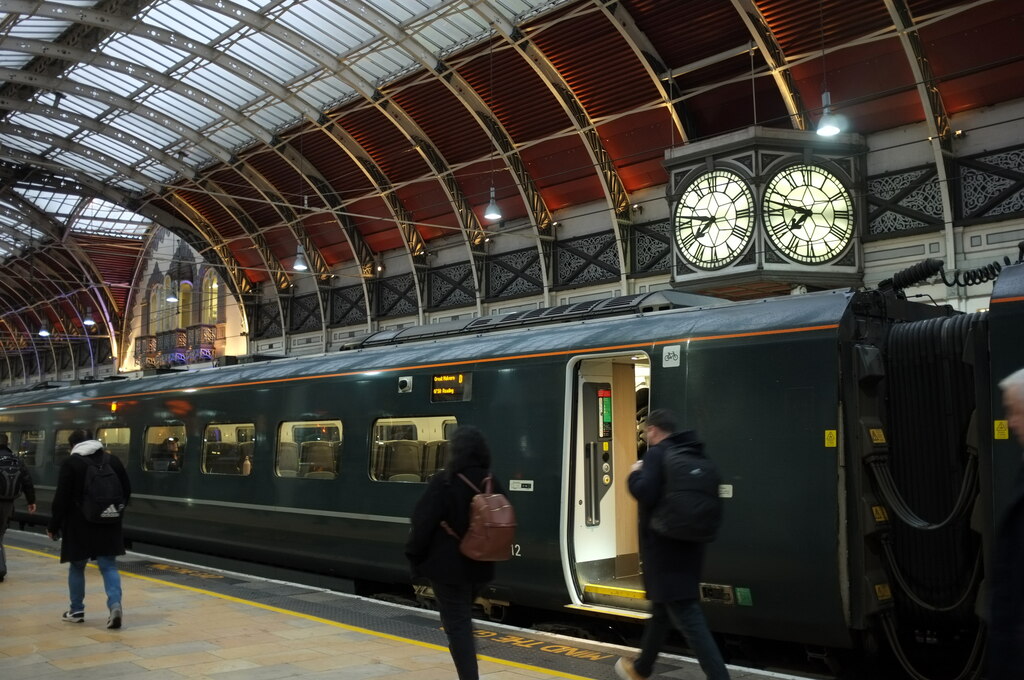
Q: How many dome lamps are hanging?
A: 6